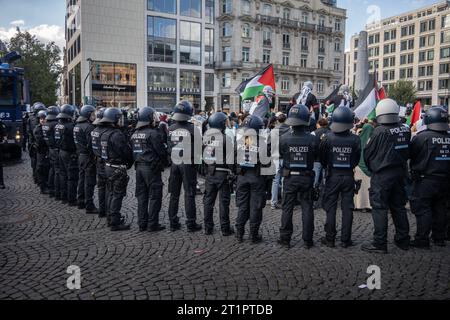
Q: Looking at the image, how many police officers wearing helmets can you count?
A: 15